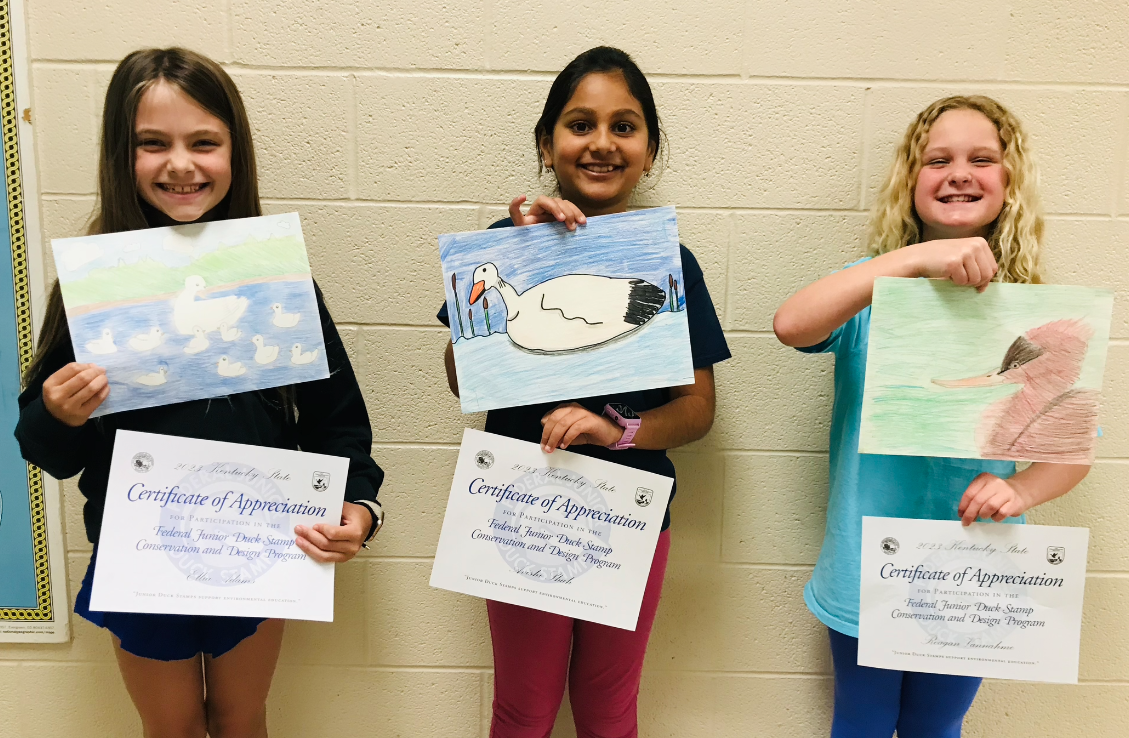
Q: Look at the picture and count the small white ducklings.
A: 9